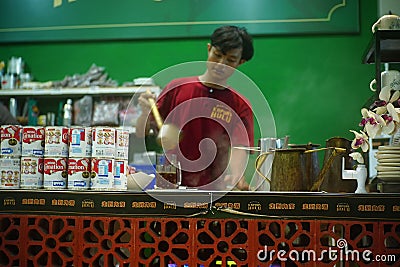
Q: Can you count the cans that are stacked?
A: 12